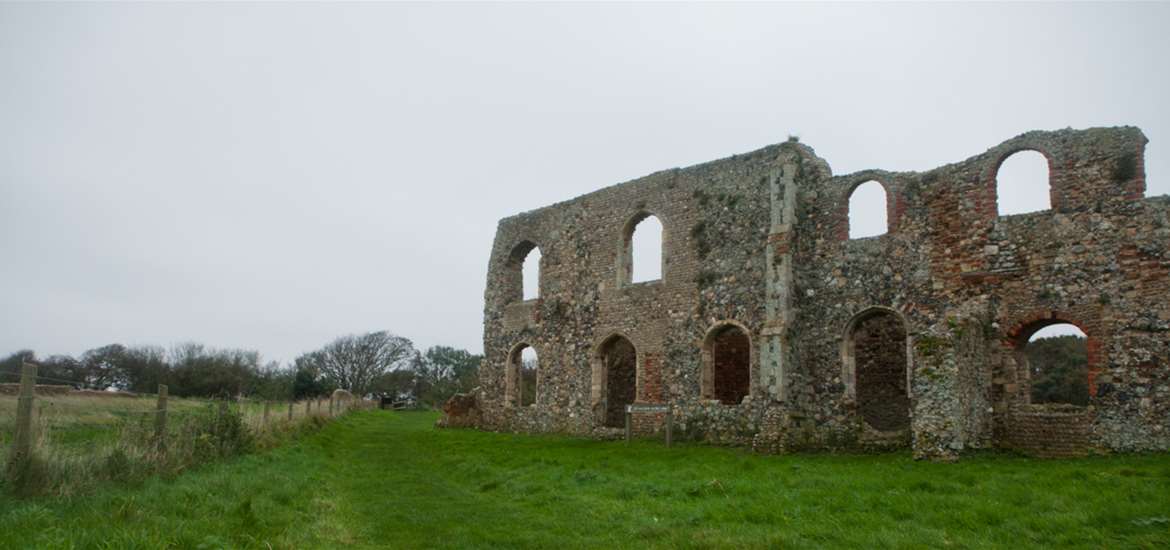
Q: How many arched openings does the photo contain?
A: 9